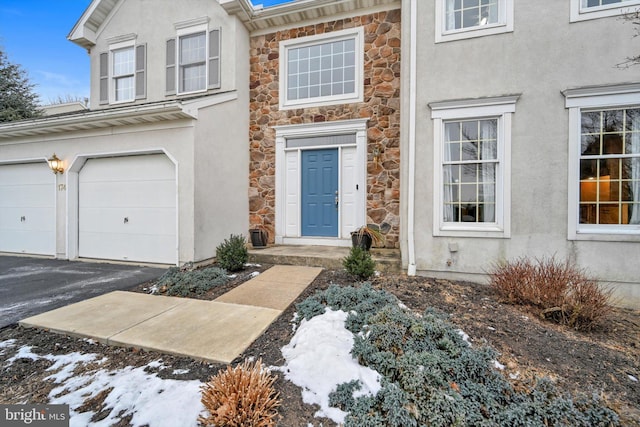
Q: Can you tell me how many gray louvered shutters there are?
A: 4